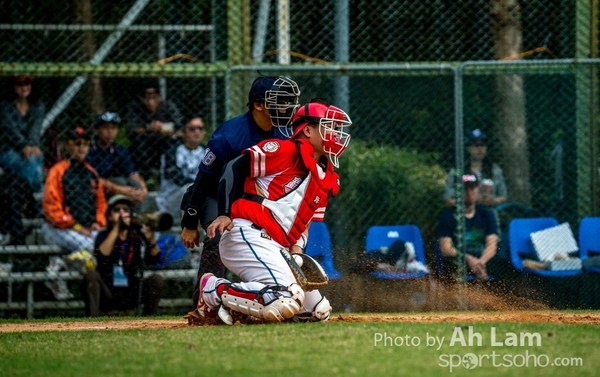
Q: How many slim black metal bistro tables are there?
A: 0